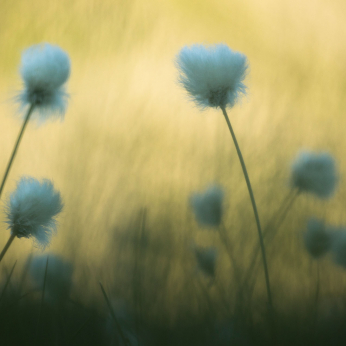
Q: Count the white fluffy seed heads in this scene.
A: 9